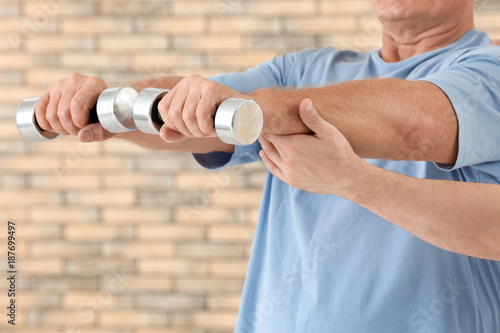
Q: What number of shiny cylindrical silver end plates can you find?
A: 4